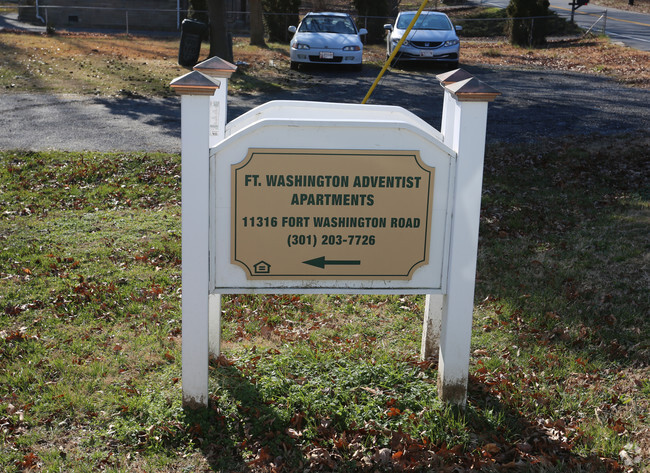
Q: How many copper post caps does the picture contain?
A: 4